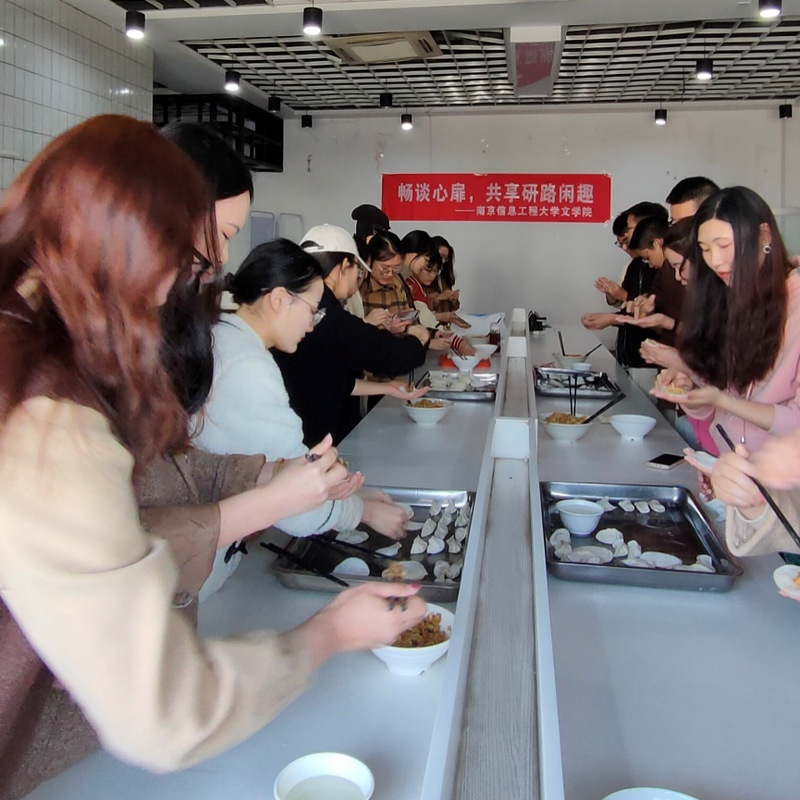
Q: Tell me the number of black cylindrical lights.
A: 11